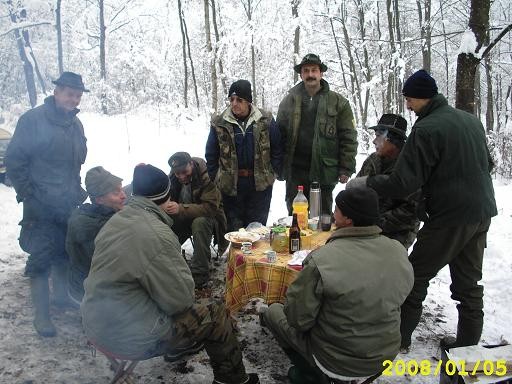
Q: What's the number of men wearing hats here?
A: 9